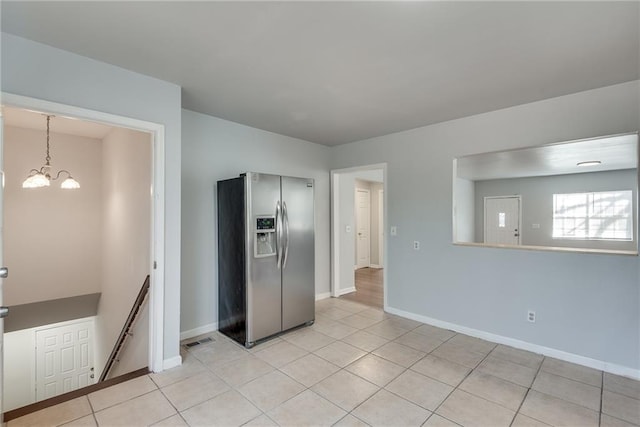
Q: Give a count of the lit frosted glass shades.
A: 3